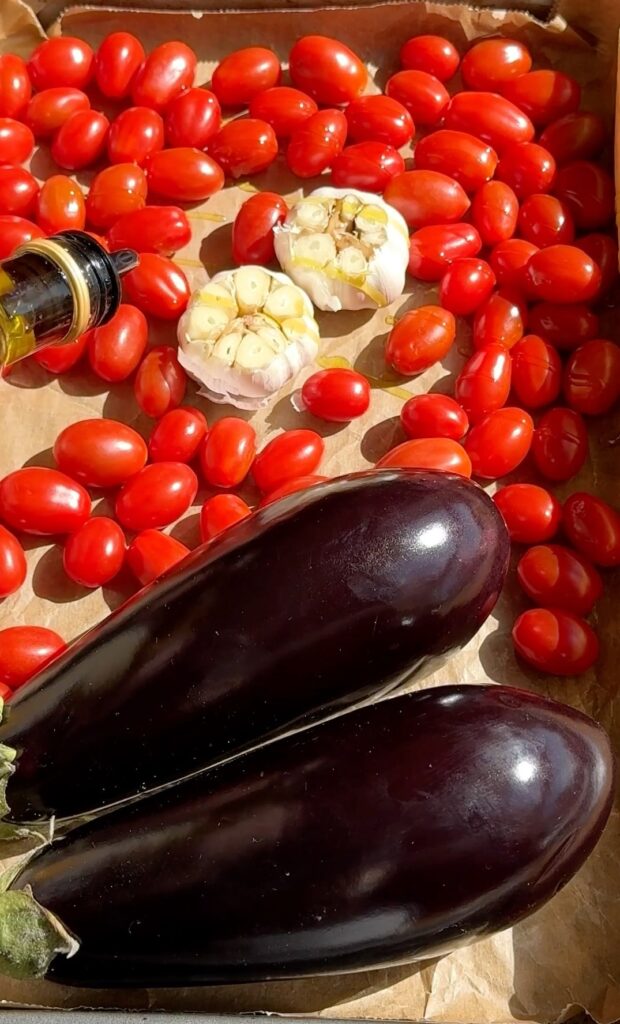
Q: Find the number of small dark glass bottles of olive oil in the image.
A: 1